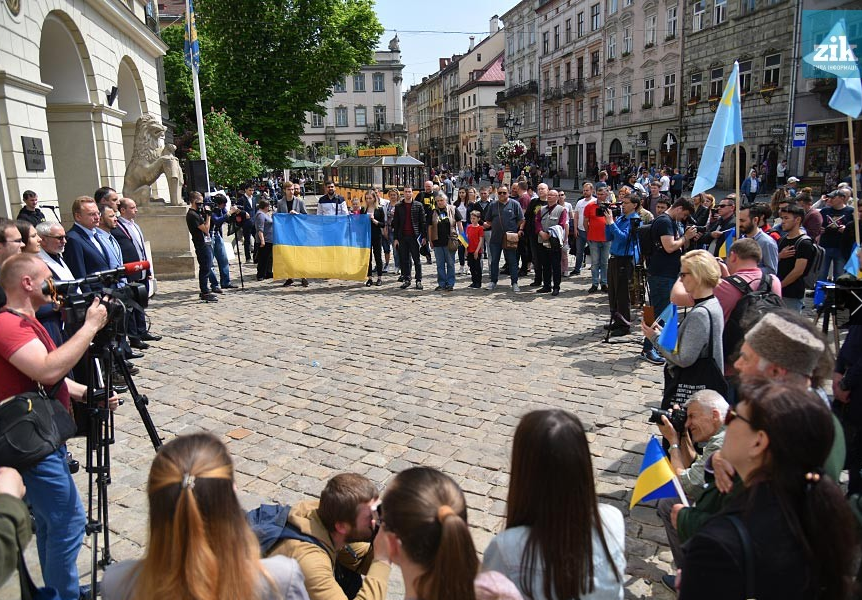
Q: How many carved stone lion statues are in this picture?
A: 1